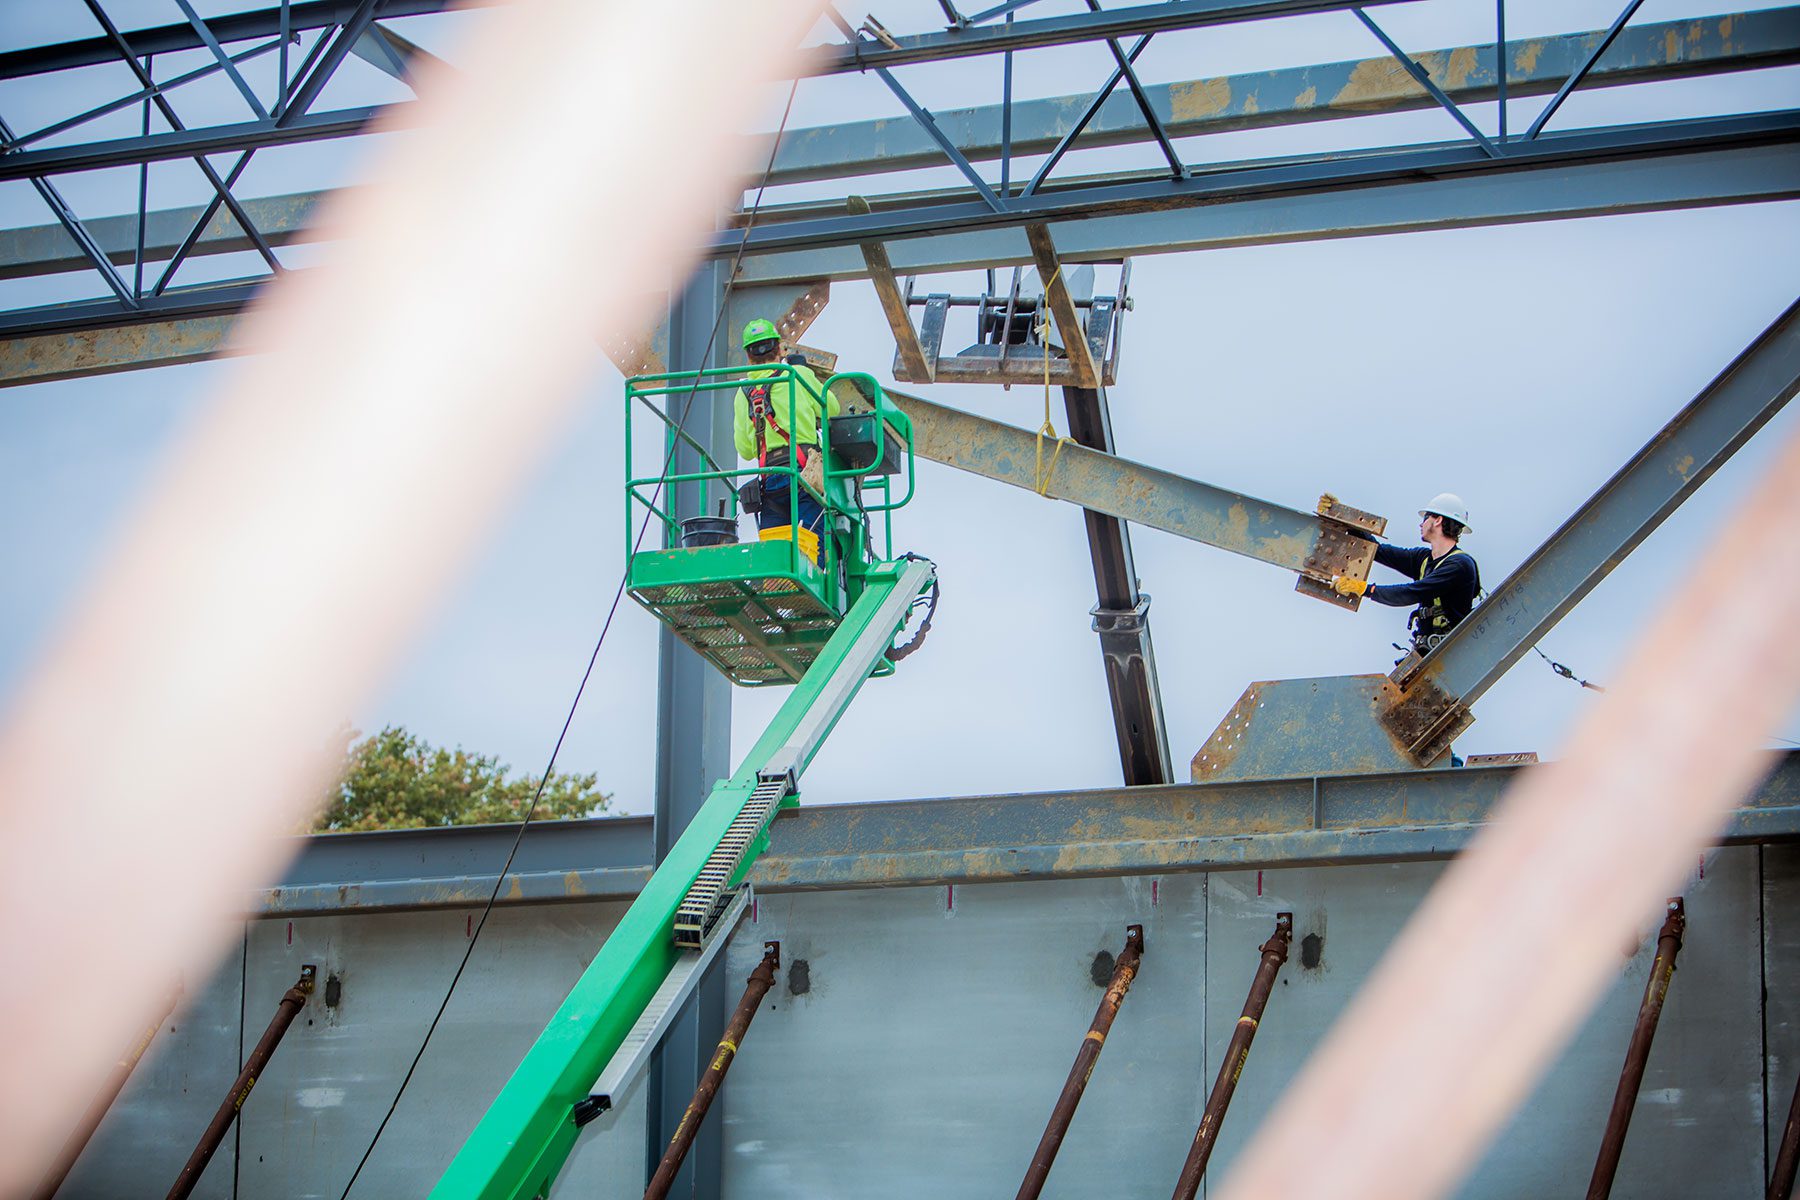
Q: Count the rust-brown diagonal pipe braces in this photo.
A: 7